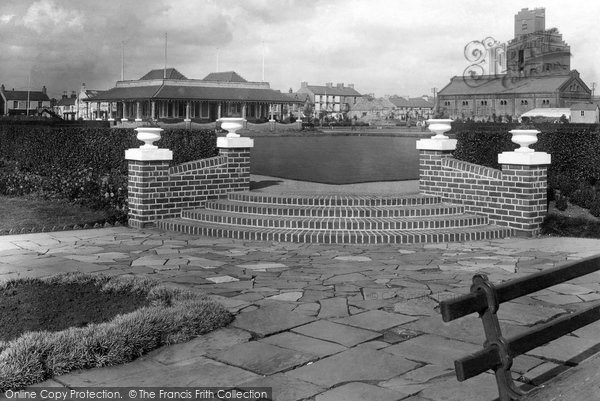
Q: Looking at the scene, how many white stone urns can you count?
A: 4